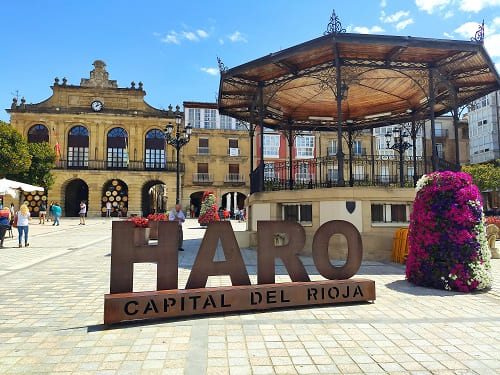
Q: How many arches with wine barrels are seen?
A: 2